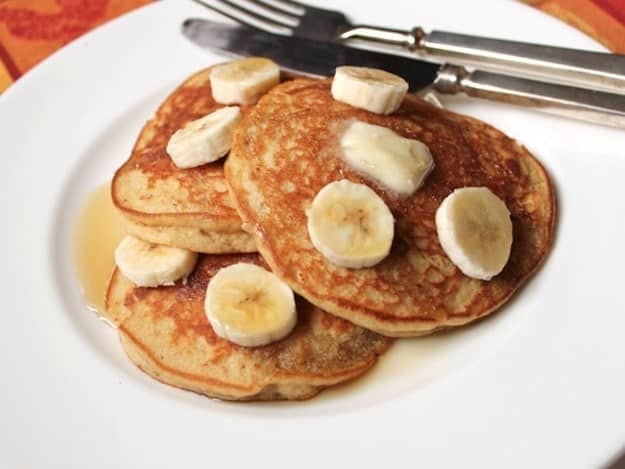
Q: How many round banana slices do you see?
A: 7